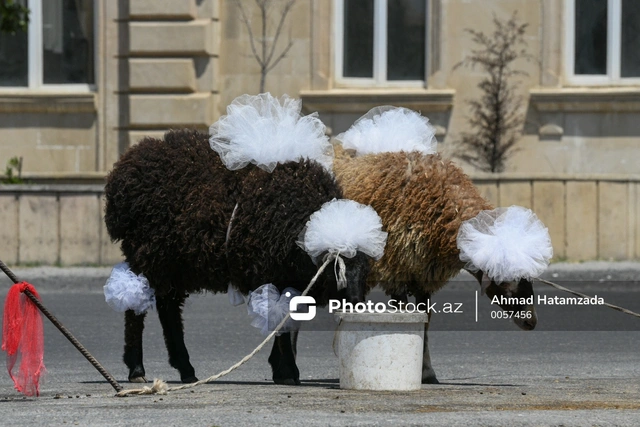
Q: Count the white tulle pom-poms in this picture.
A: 6